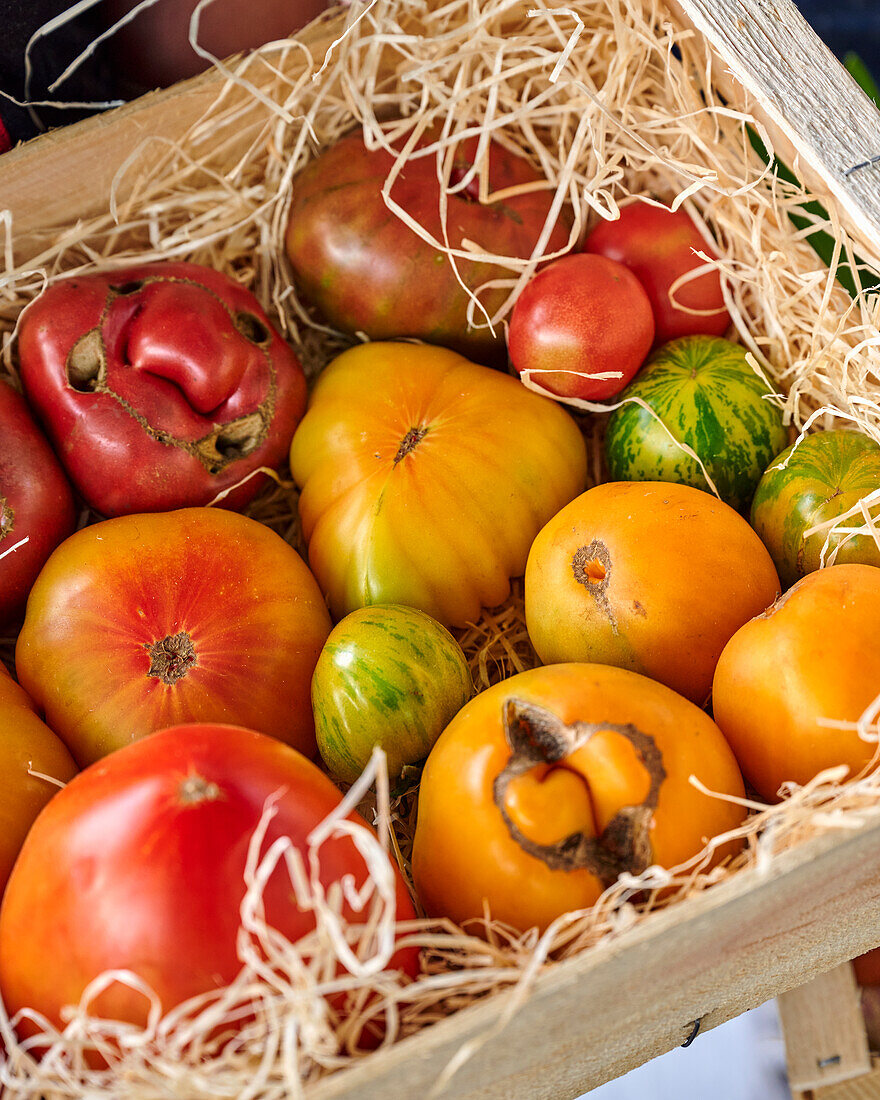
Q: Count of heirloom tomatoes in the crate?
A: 15